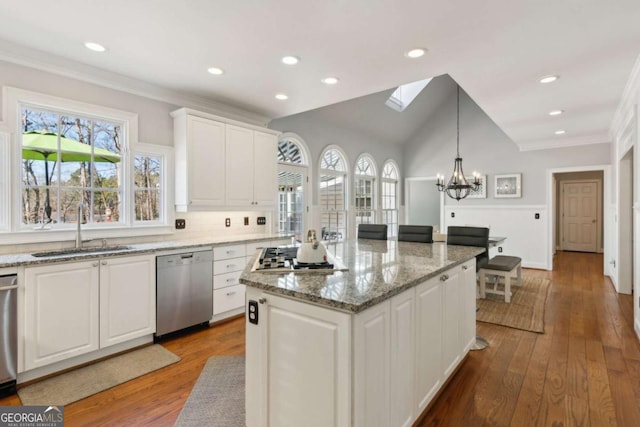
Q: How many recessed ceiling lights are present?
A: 9